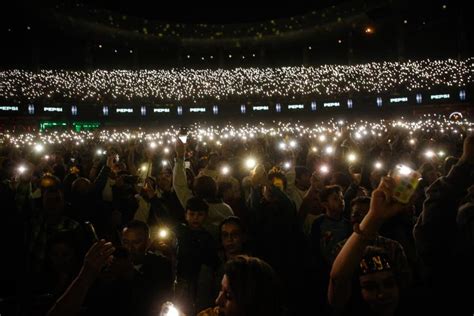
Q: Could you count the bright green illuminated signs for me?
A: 2